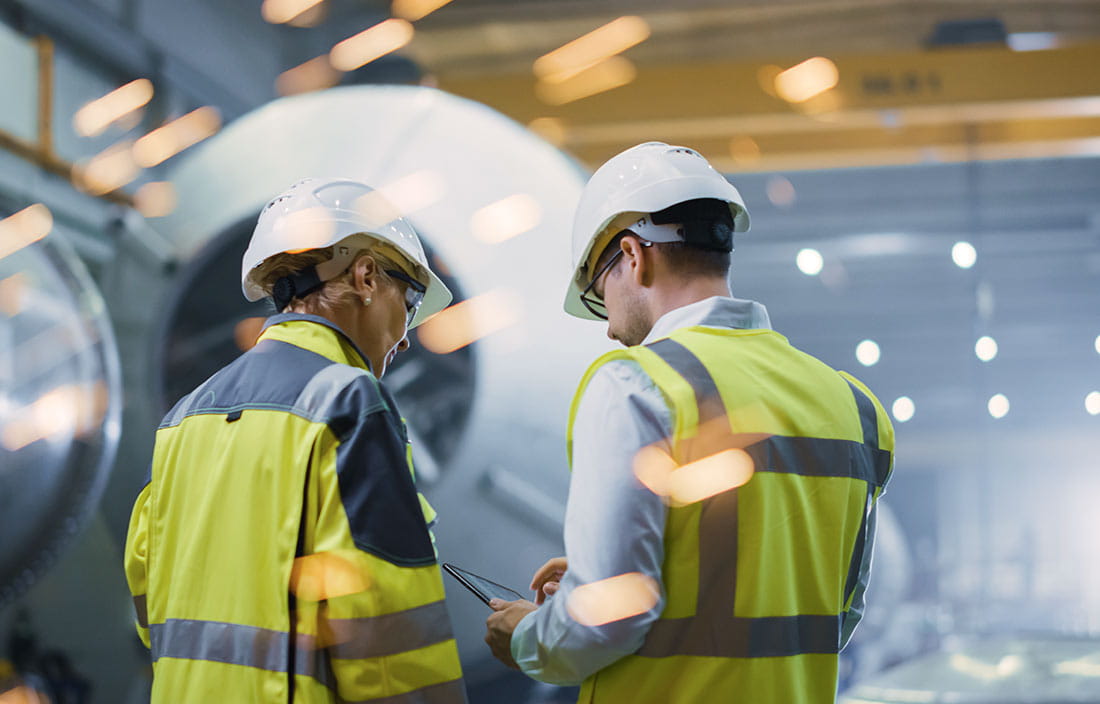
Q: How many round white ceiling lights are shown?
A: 8